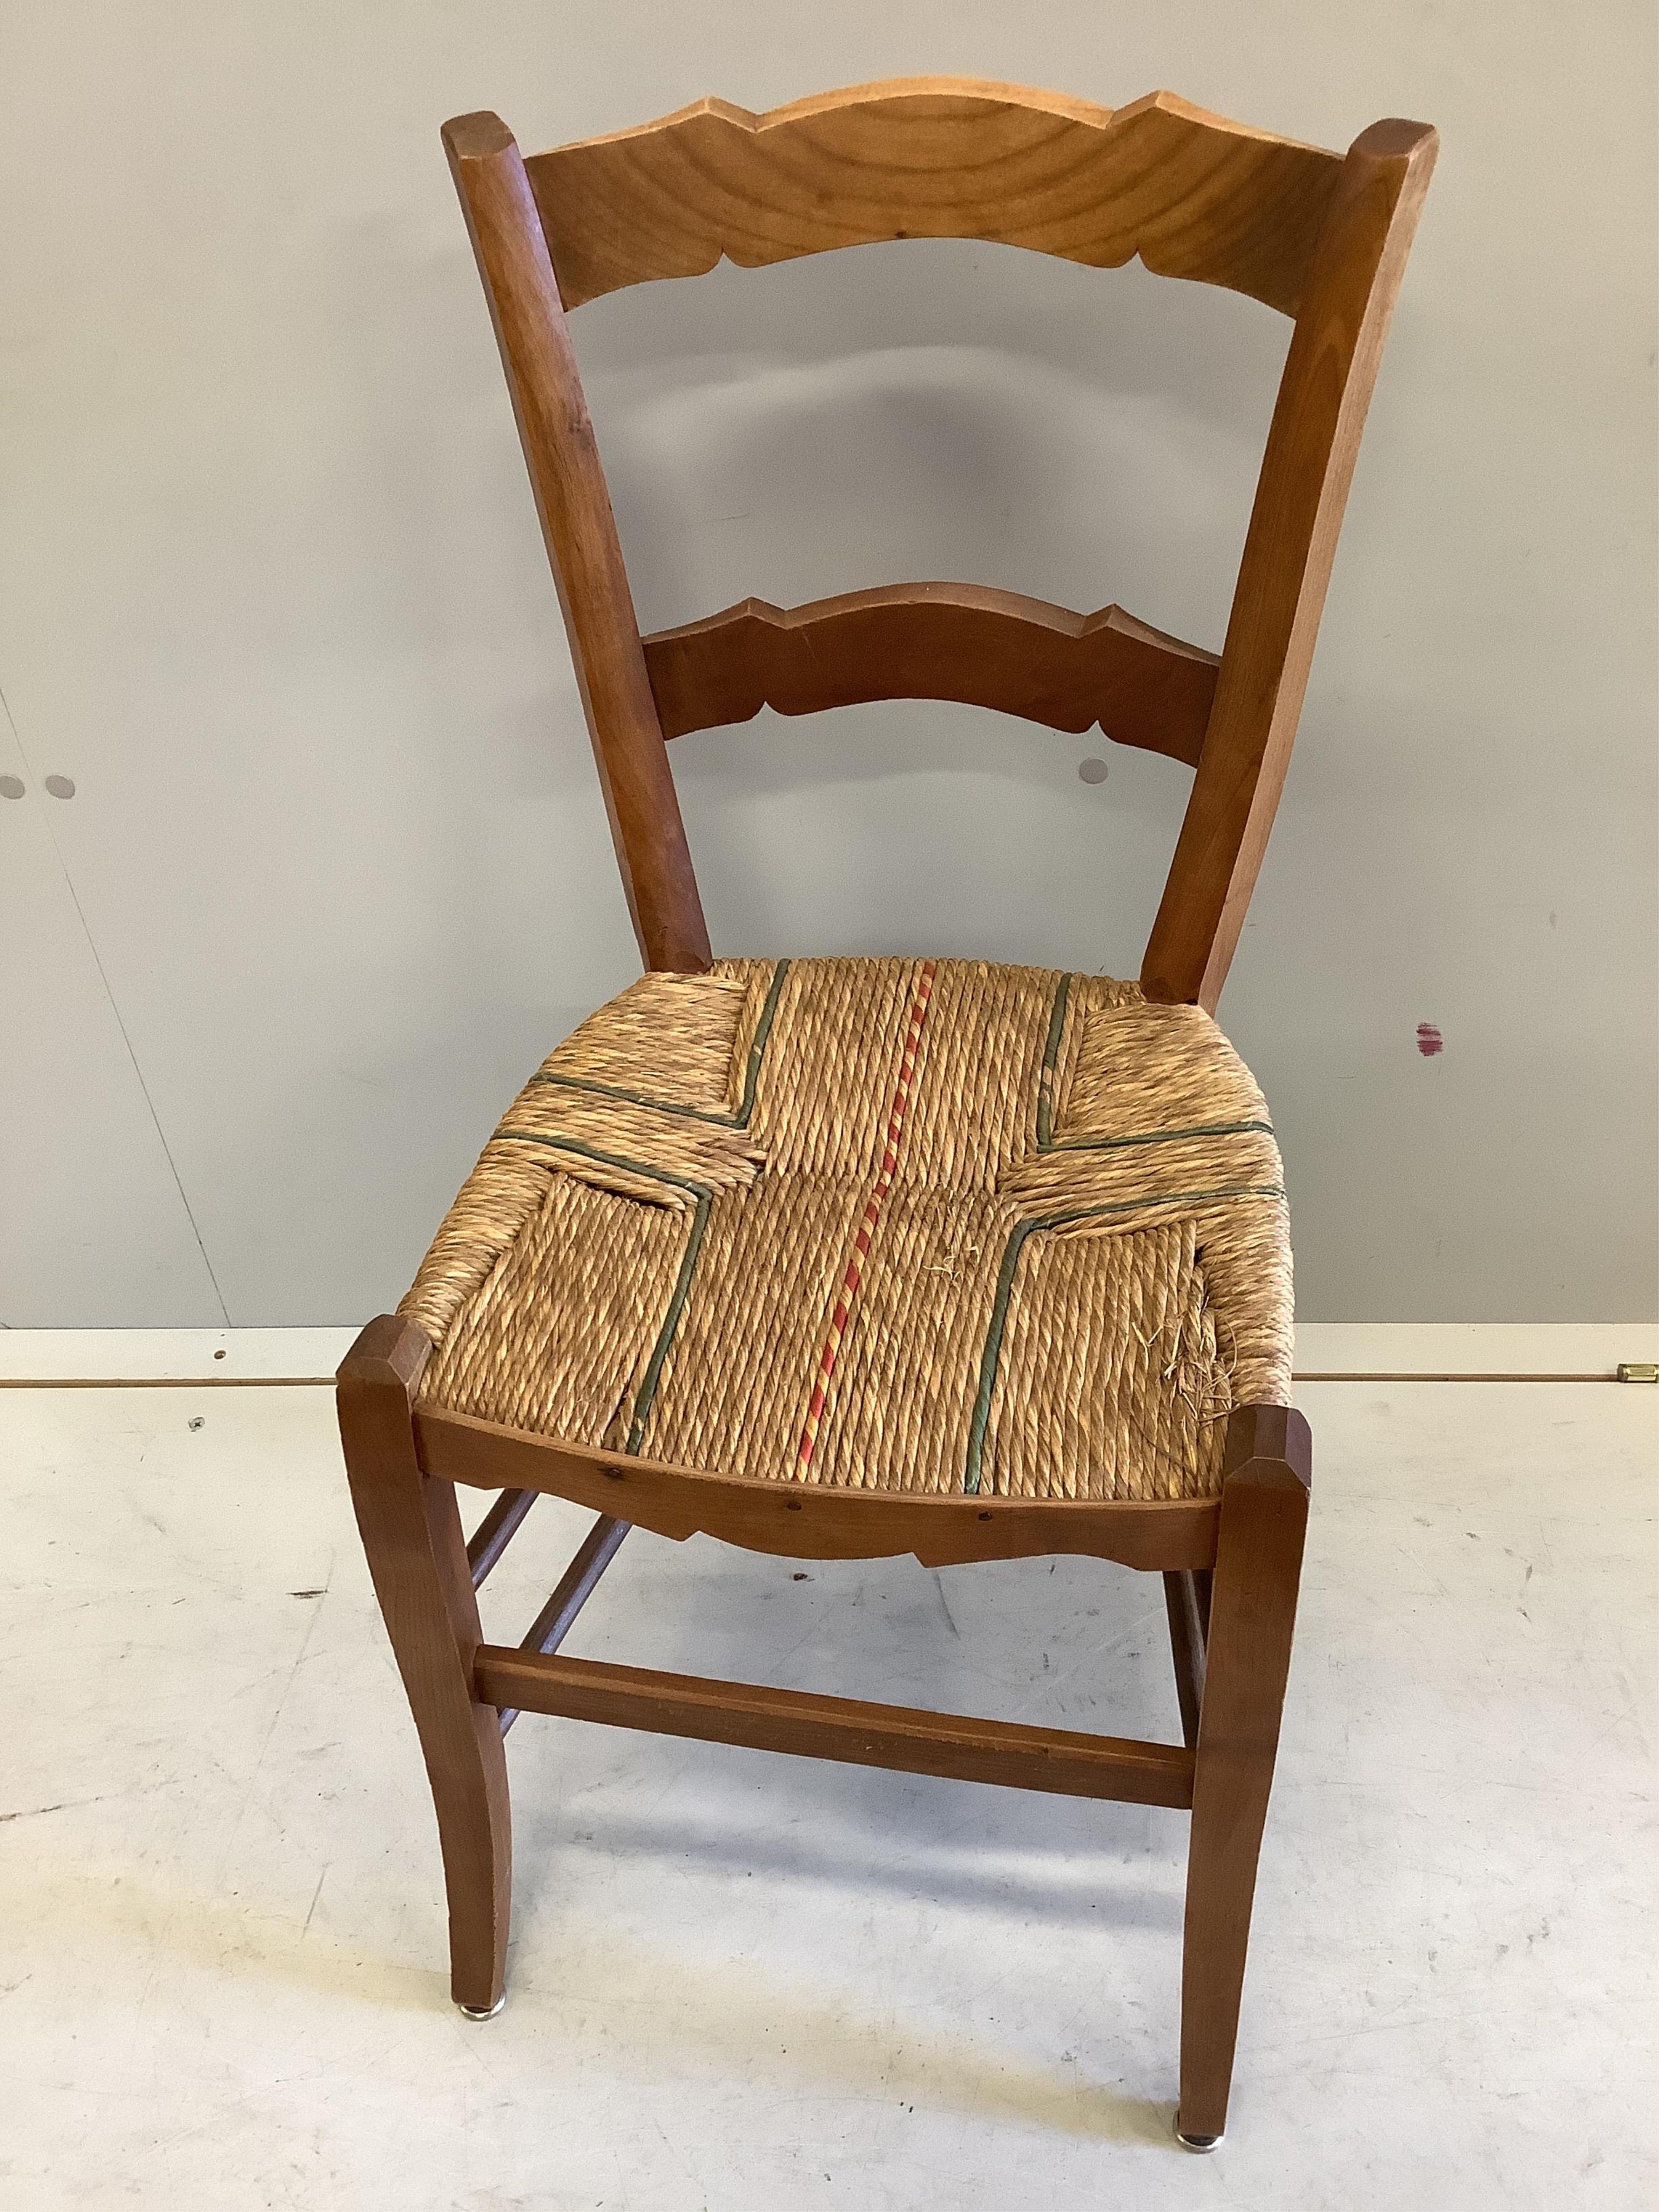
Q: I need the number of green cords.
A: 4